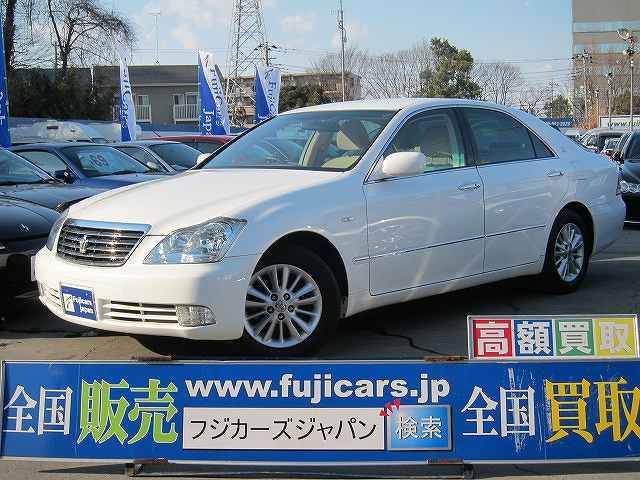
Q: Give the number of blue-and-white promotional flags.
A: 4